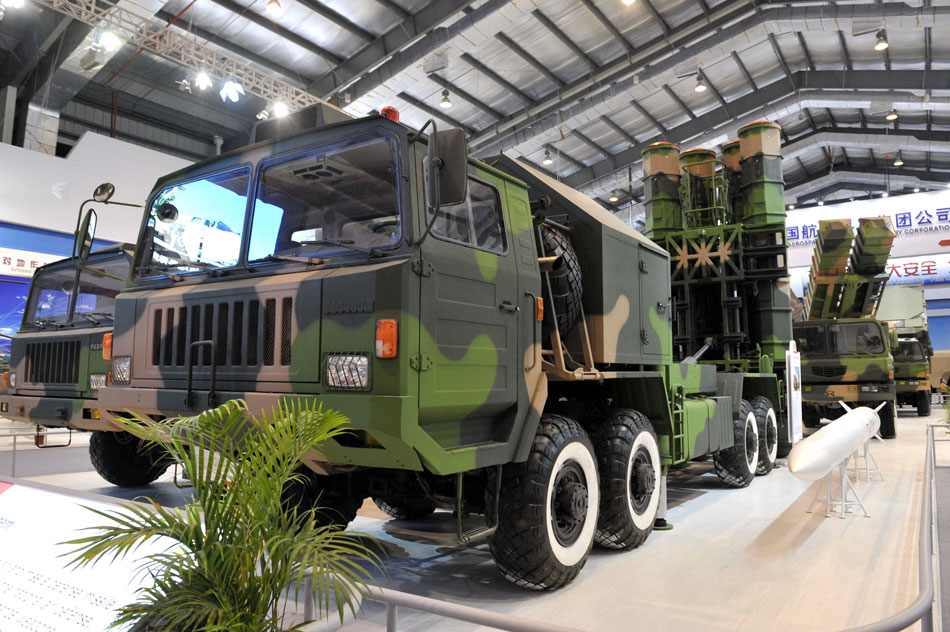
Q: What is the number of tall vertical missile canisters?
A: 4